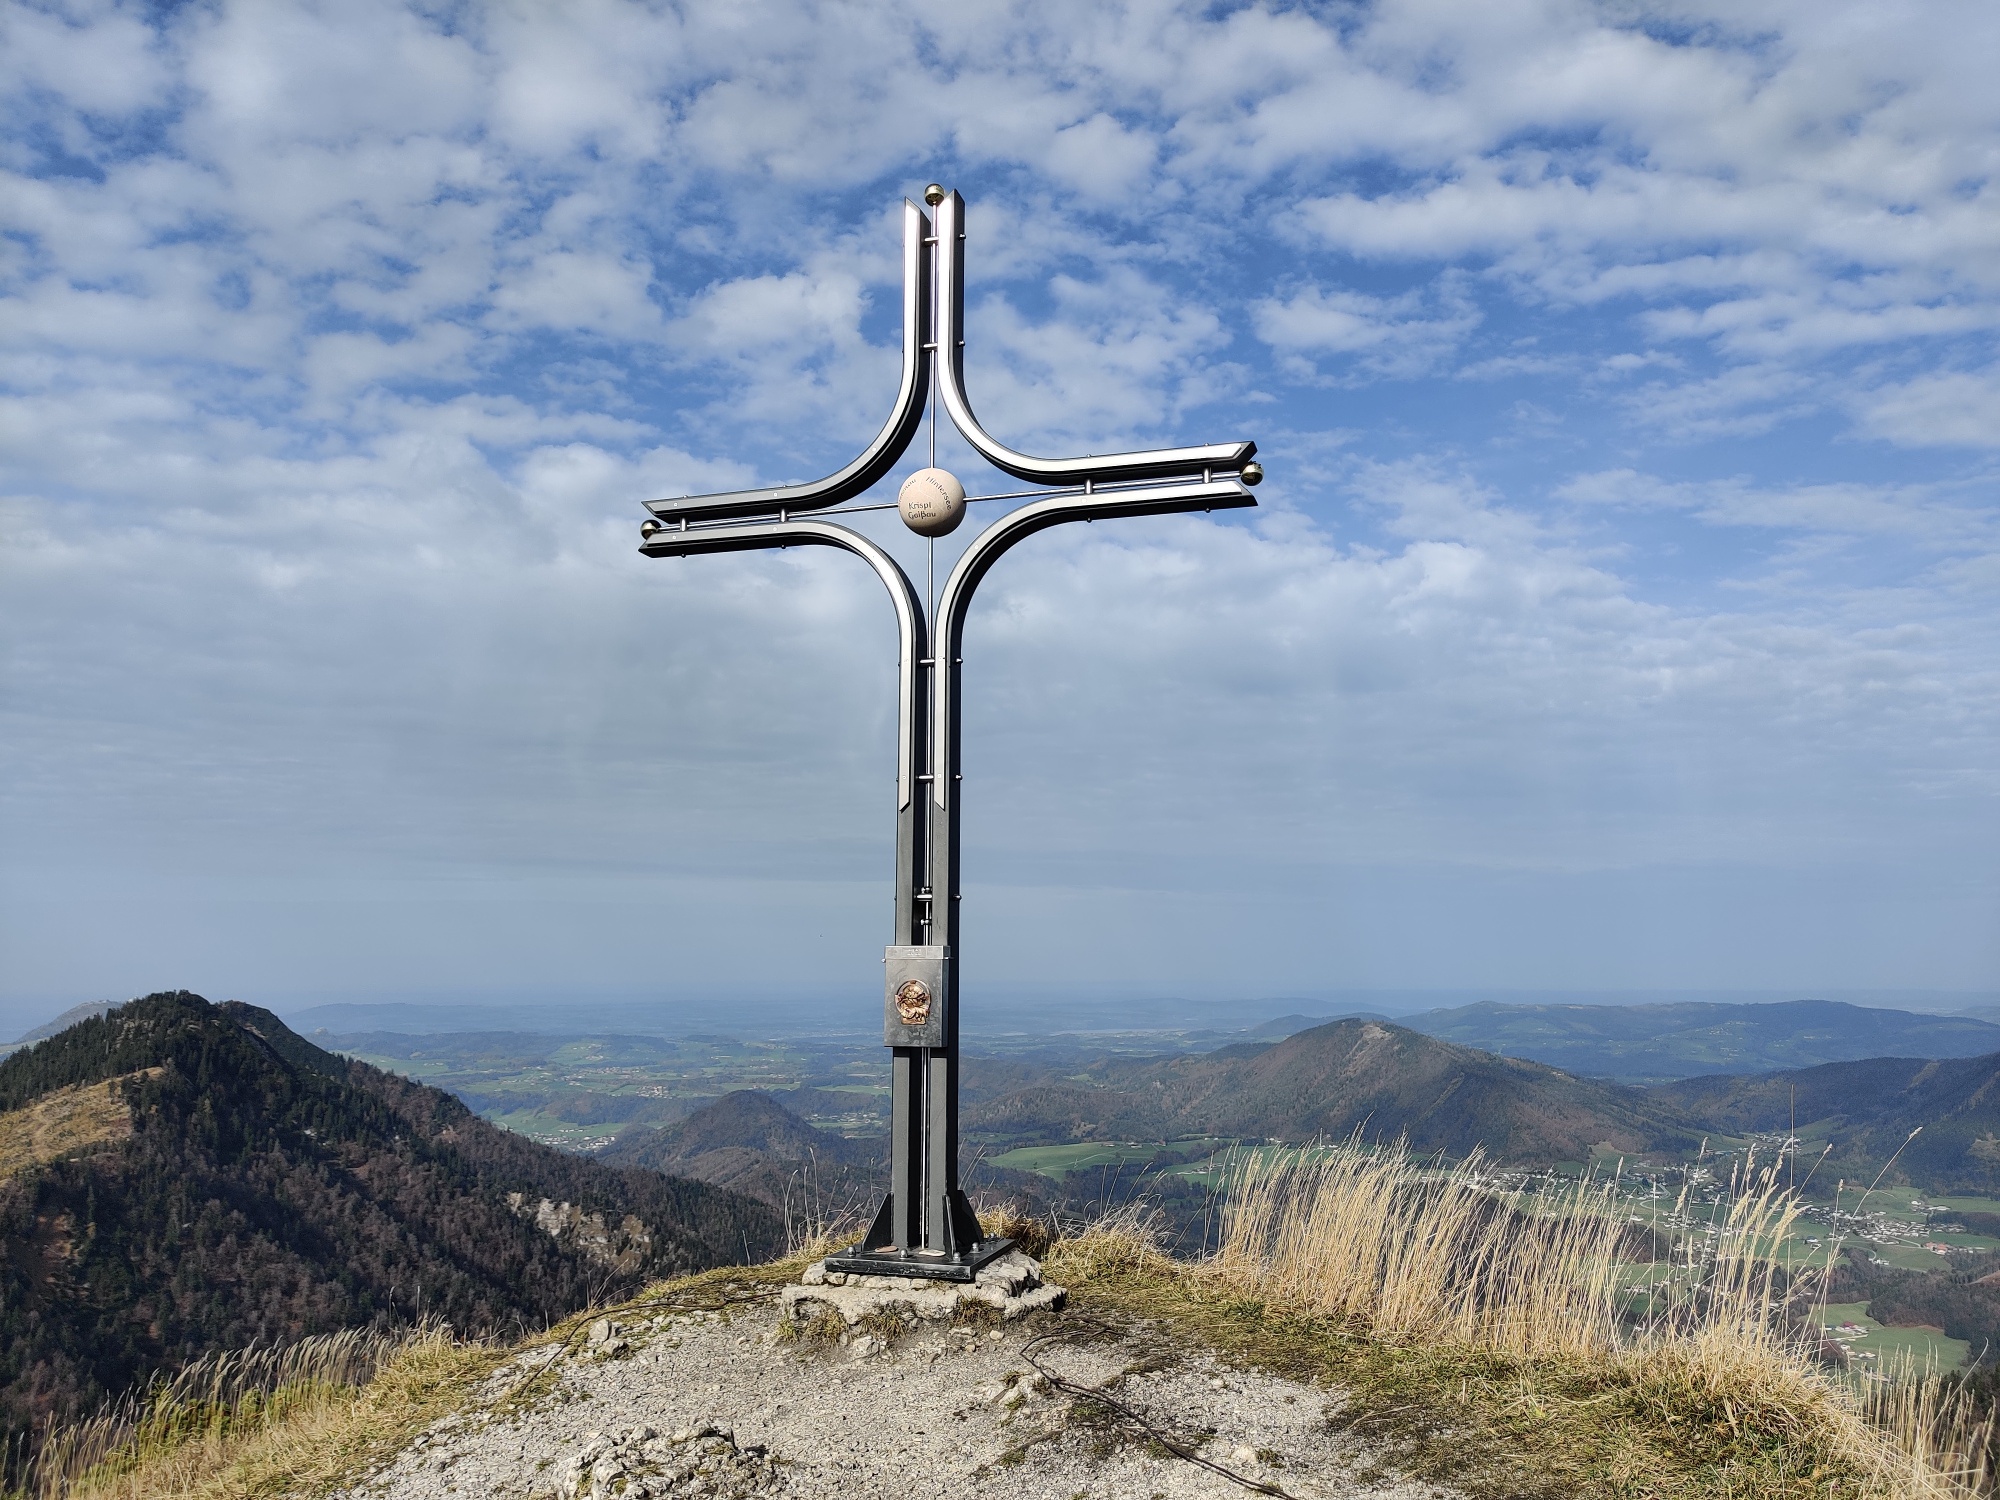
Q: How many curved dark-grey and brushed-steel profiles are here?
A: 4